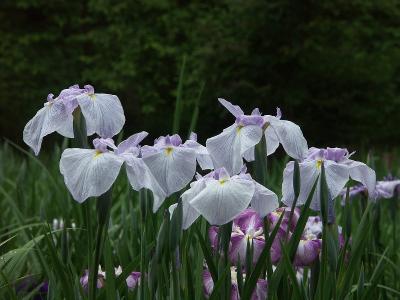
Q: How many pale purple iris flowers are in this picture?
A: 6